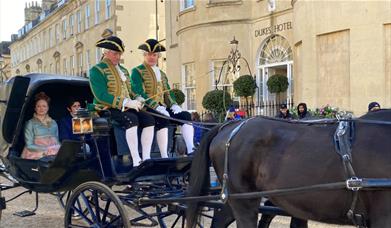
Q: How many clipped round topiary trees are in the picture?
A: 4